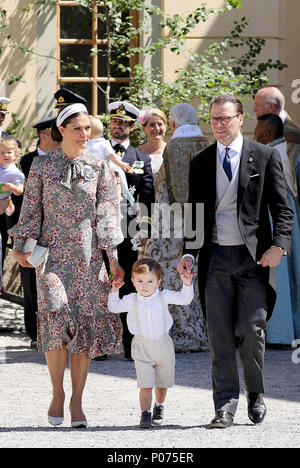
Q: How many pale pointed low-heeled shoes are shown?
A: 2